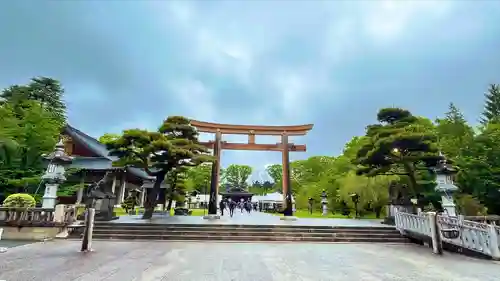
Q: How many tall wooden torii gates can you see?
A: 1